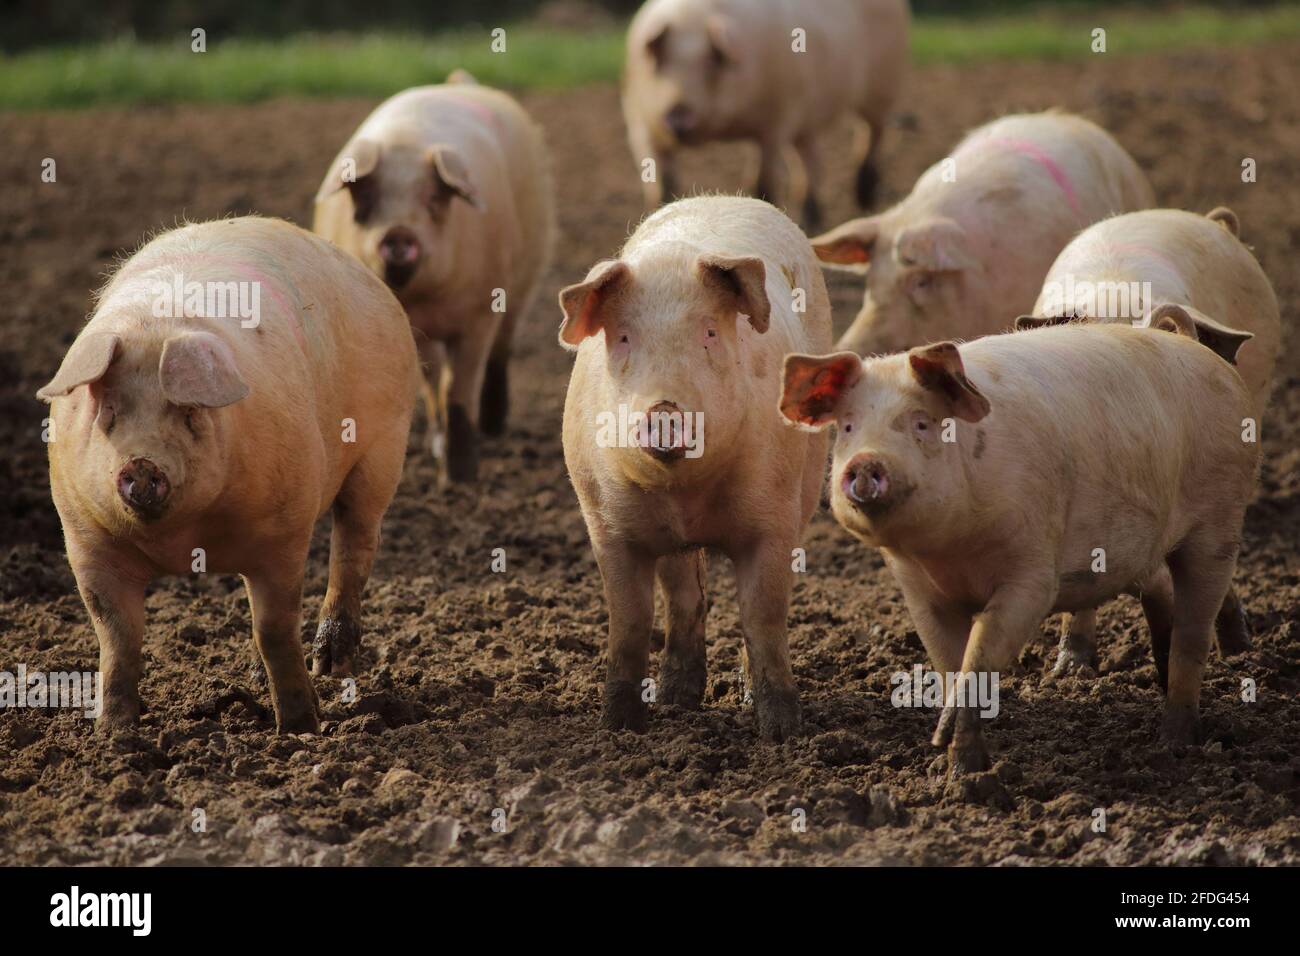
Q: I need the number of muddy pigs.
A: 7